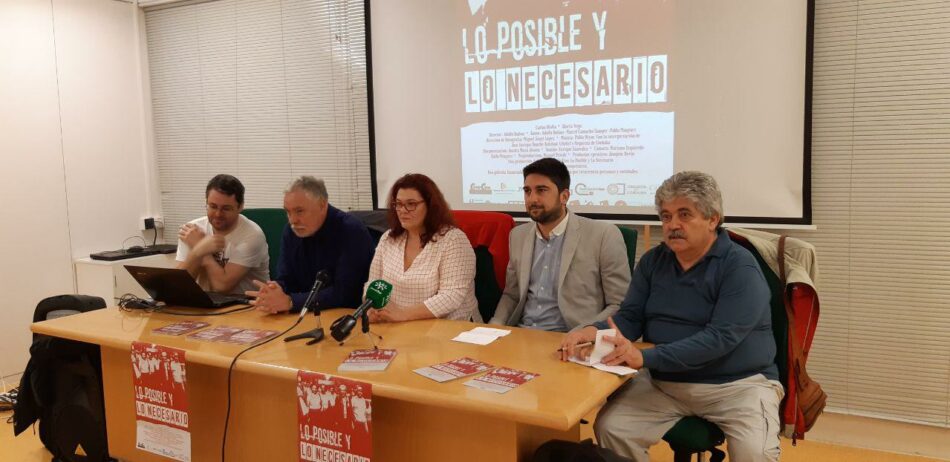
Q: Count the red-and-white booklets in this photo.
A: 6